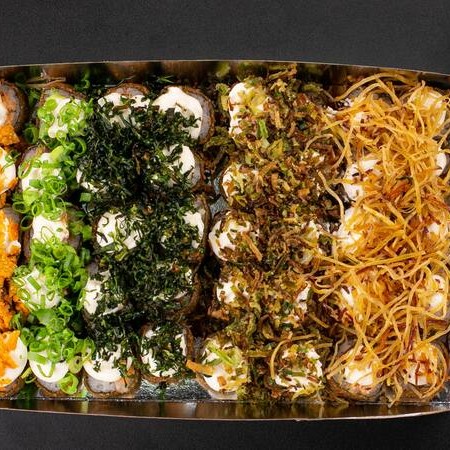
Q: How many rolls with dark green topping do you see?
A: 10